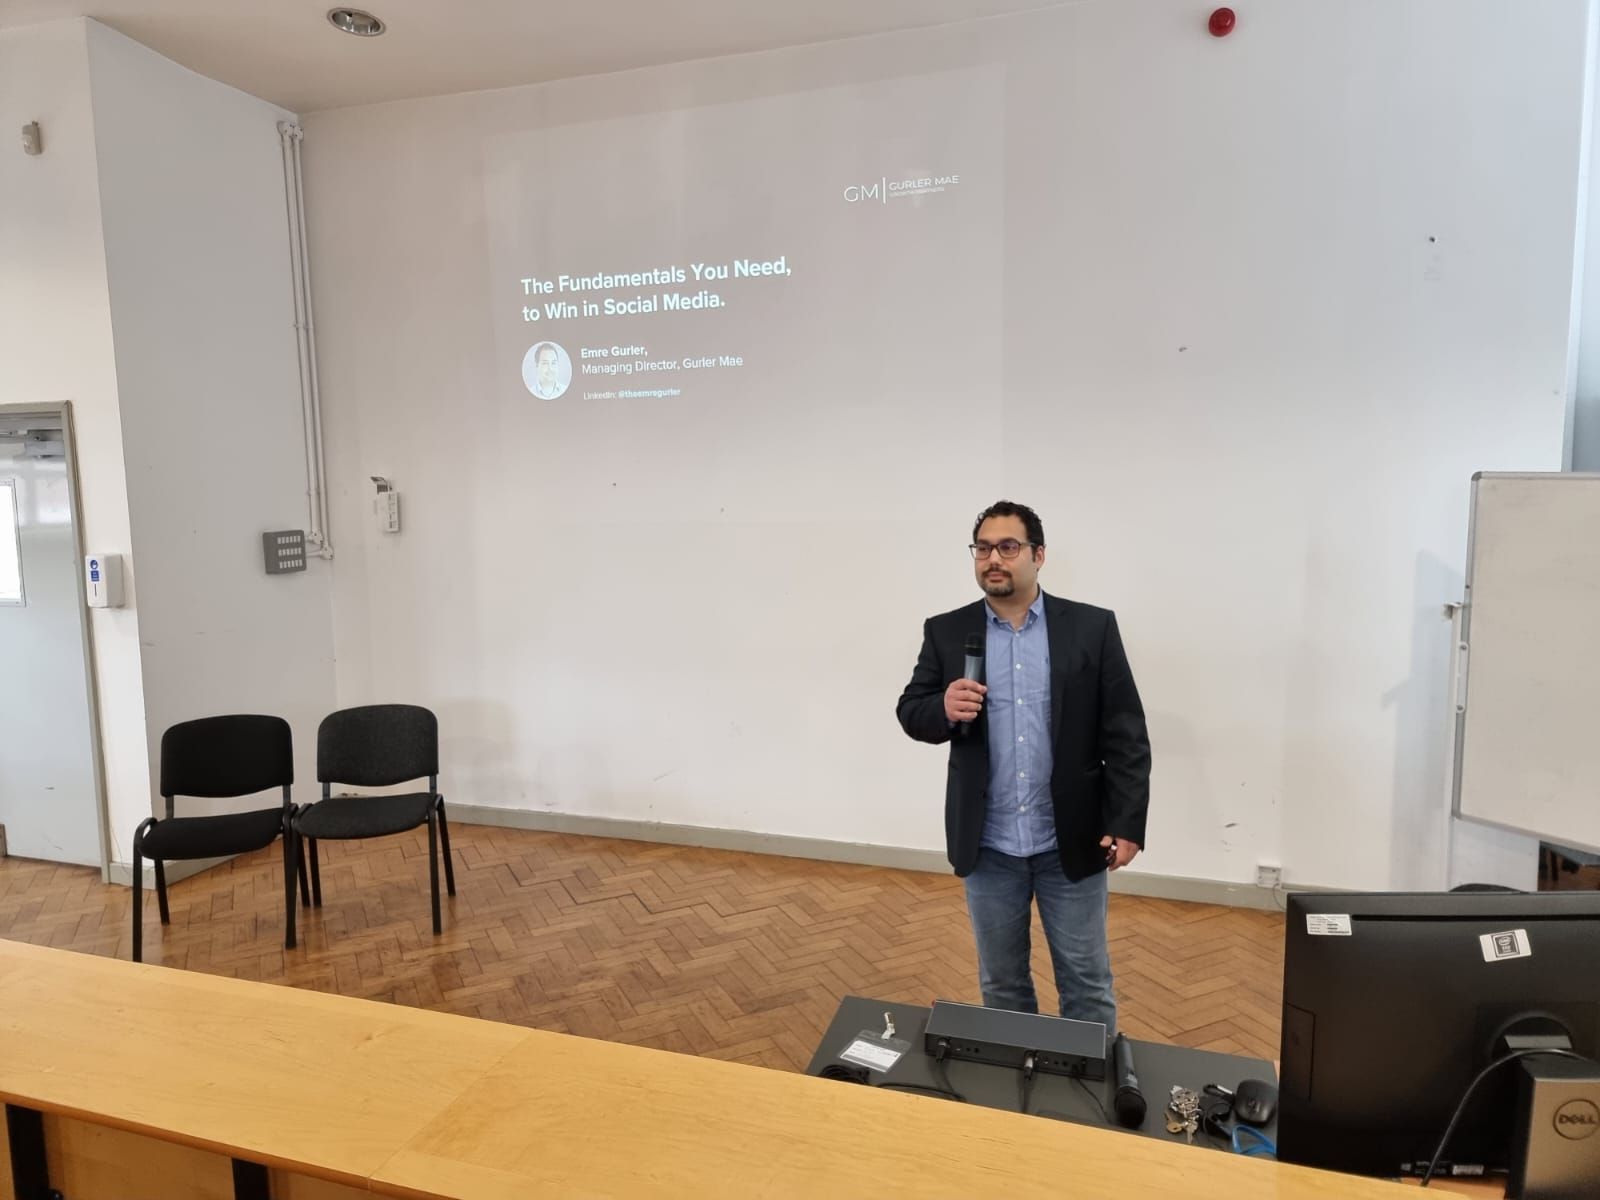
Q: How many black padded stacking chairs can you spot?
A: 2